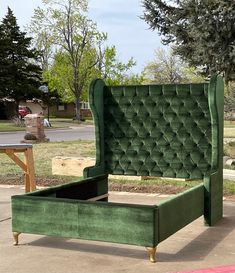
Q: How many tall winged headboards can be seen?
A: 1